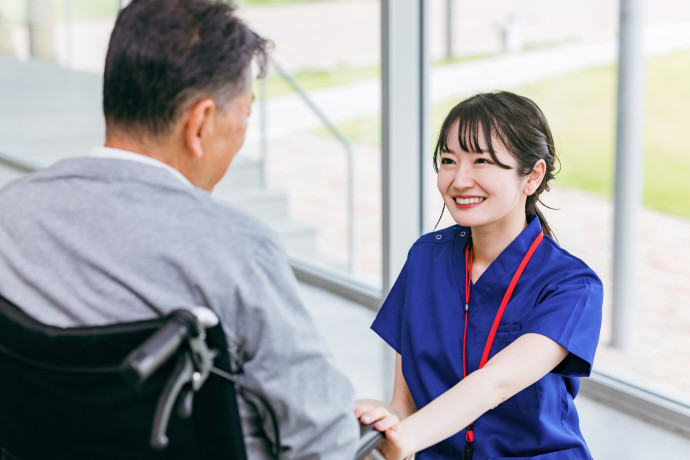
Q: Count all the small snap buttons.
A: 2